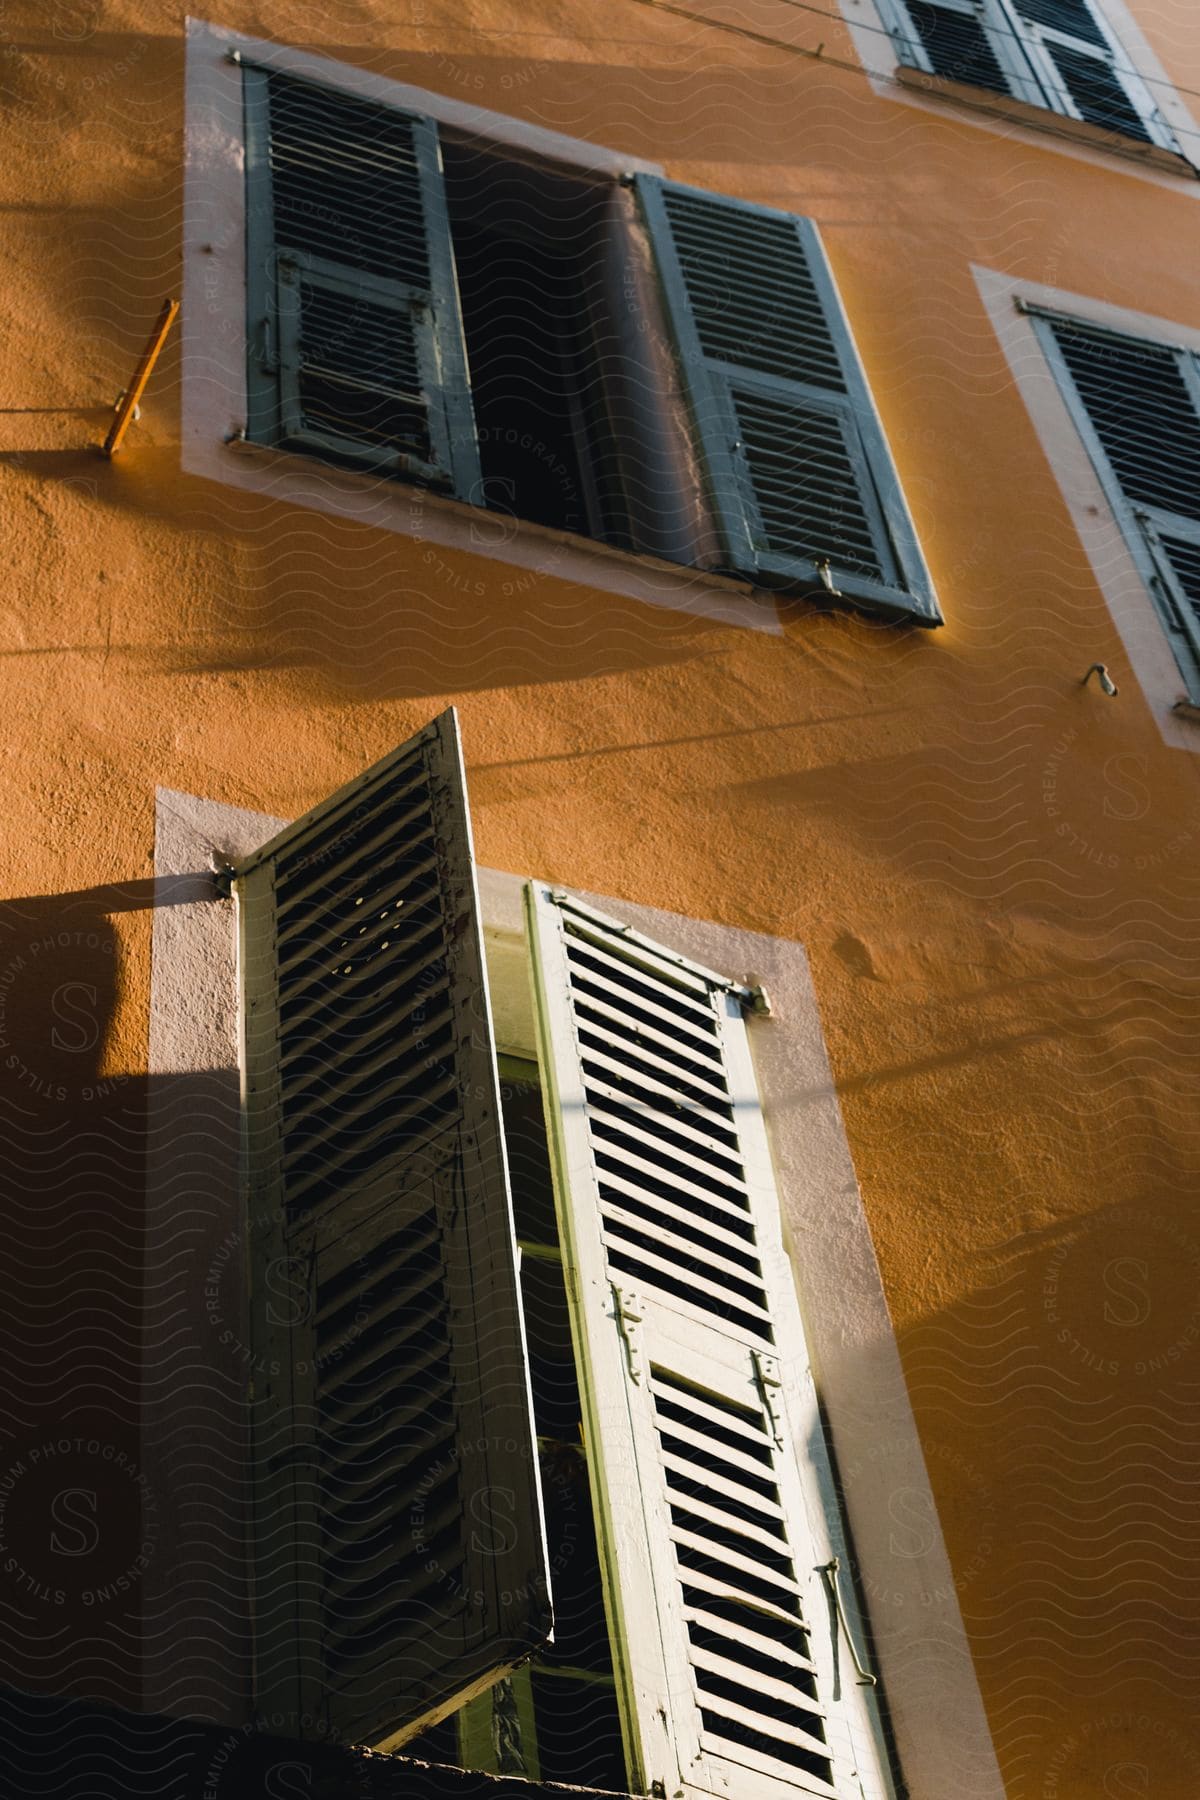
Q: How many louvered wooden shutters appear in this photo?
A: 7